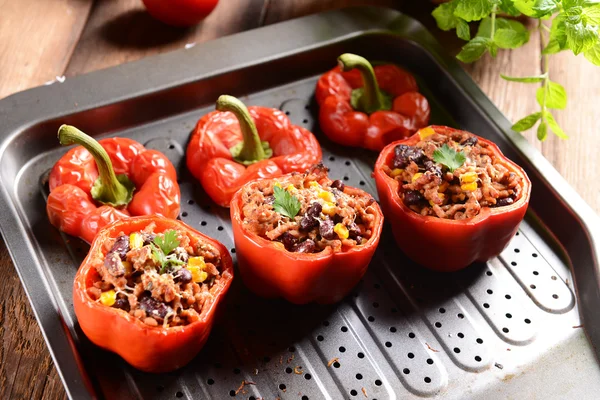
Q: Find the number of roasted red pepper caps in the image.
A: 3